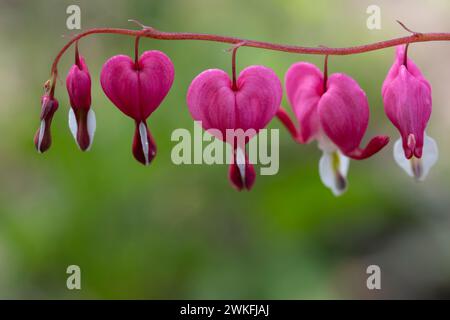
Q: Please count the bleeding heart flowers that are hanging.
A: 6